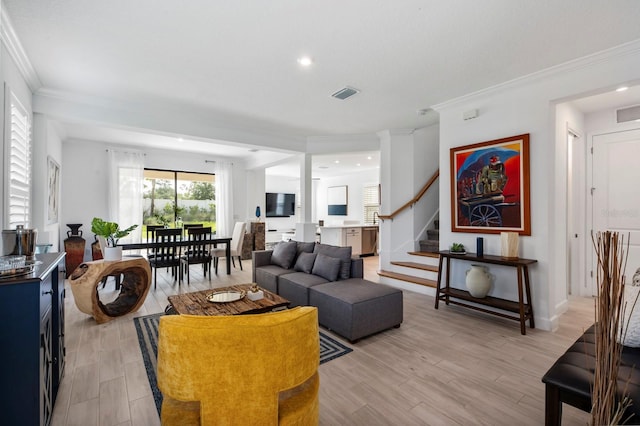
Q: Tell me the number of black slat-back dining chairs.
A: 4